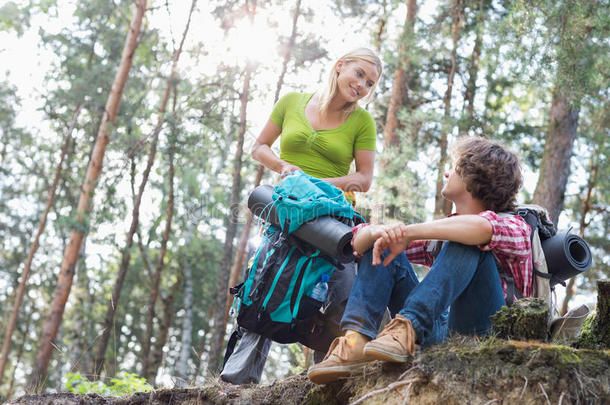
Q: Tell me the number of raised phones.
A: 0